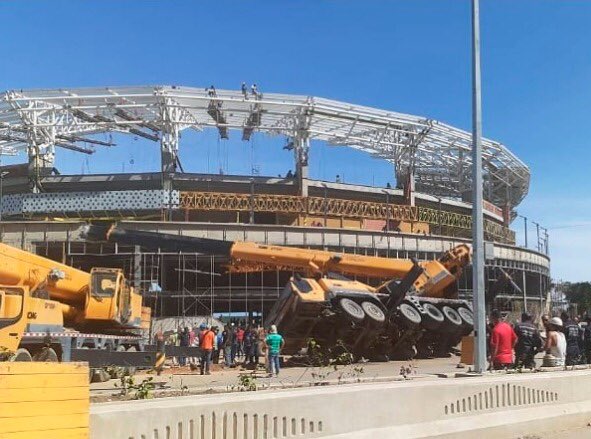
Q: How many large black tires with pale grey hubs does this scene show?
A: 6